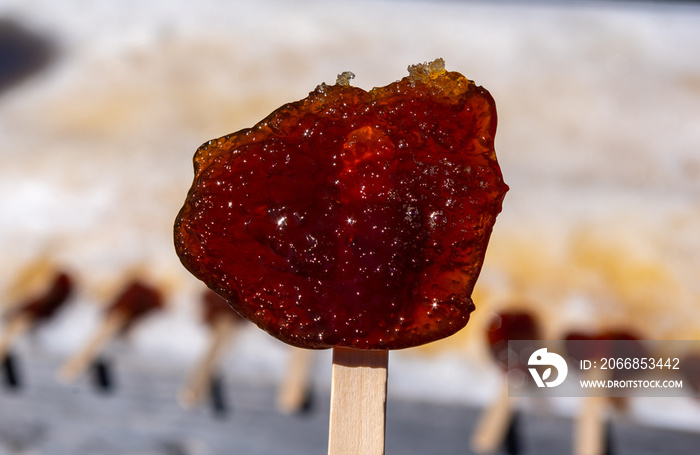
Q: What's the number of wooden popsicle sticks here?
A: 7